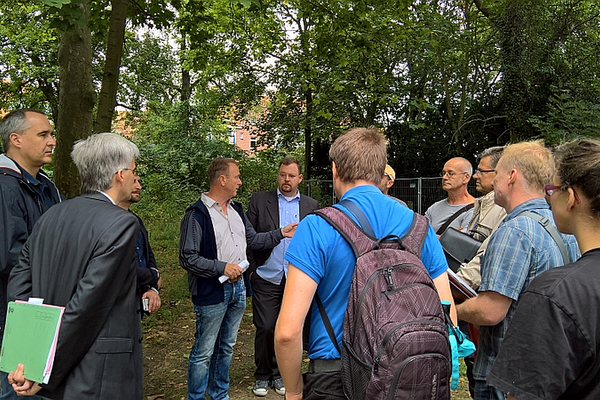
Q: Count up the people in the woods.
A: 11